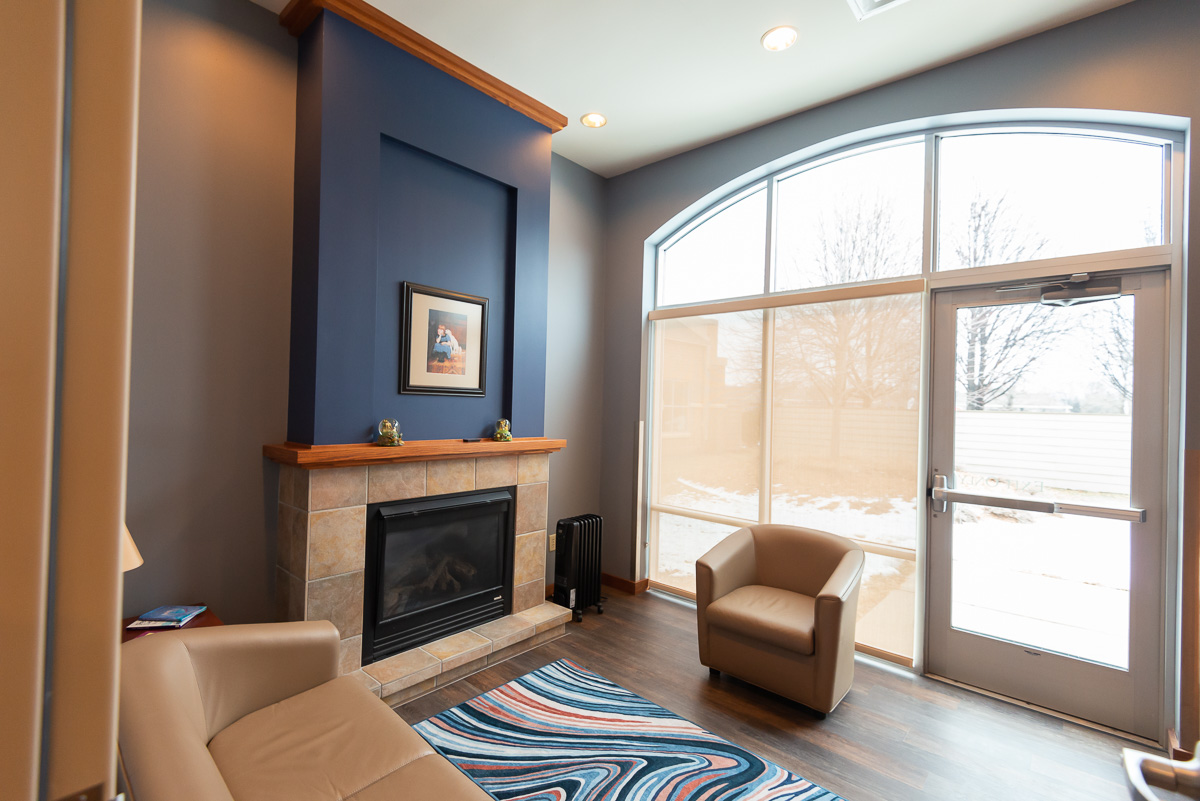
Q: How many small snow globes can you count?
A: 2